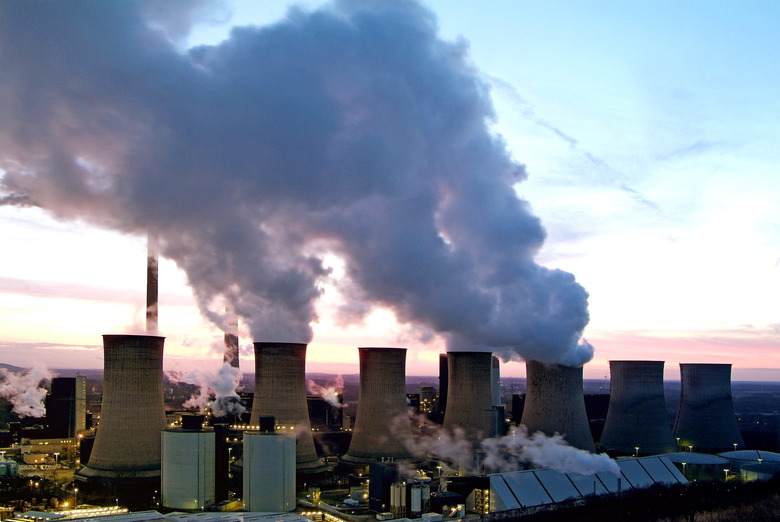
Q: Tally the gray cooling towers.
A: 7